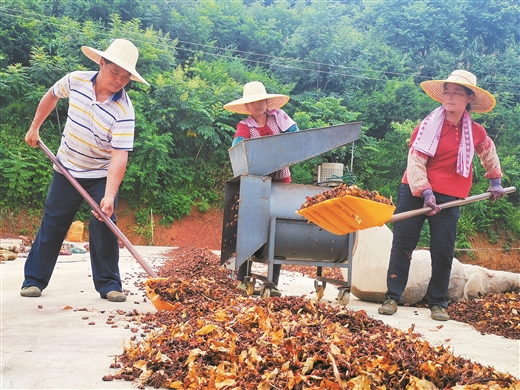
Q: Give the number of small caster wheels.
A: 4